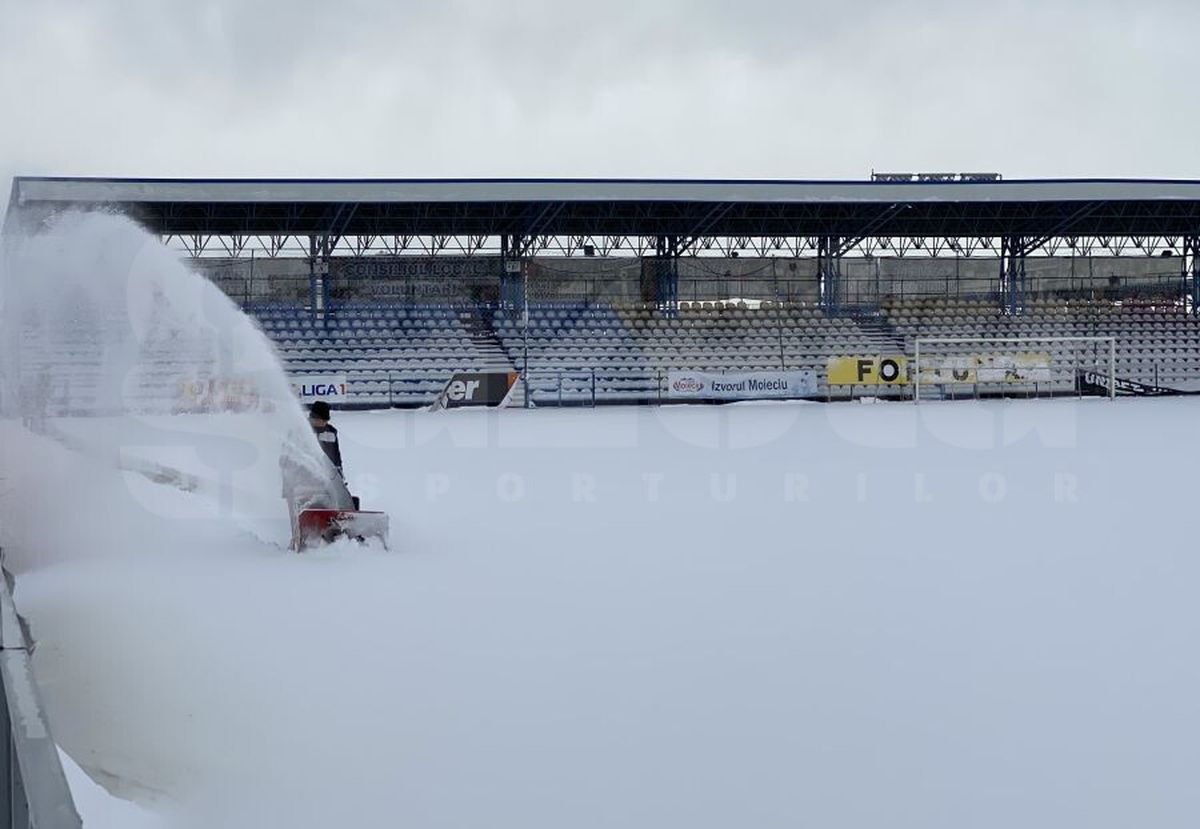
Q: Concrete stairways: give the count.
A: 2